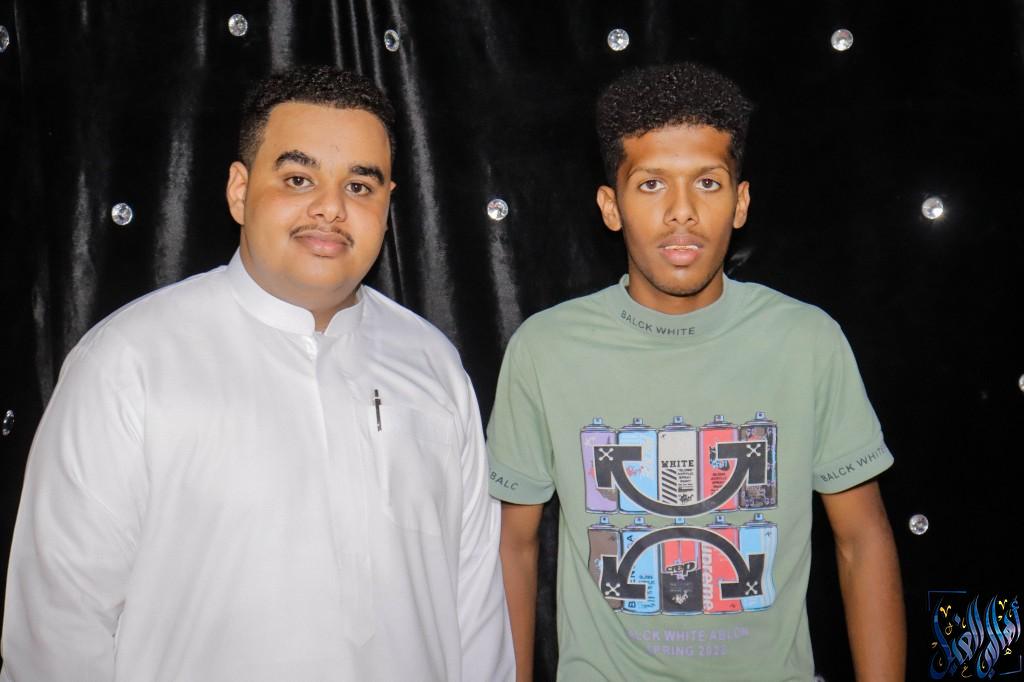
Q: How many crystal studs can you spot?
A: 11